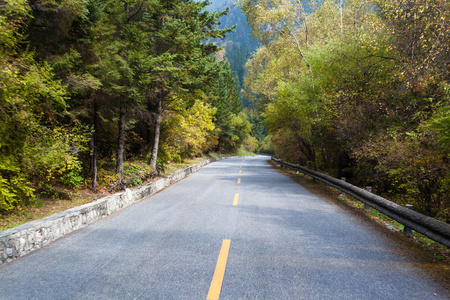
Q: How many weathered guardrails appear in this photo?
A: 1